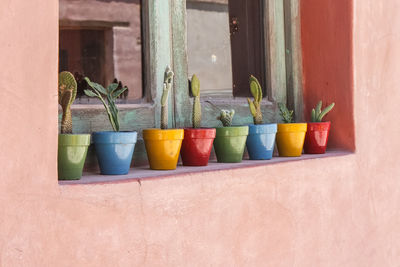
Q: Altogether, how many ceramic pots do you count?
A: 8